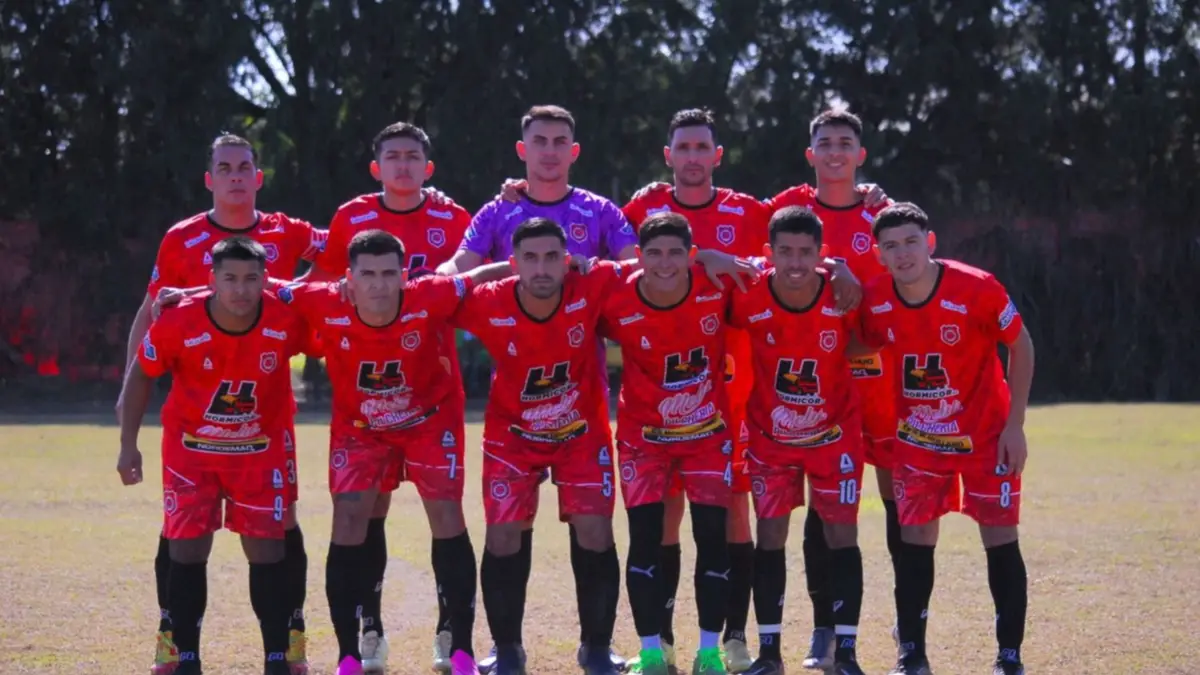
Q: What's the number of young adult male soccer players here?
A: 11